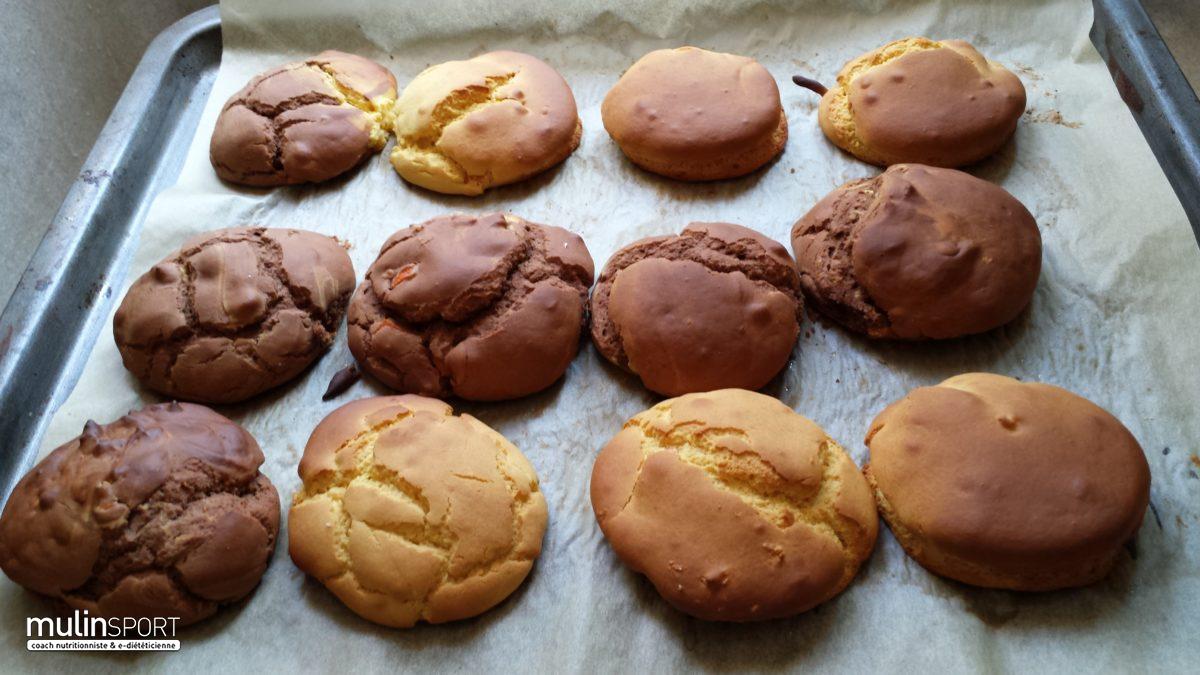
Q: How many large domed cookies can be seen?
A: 12